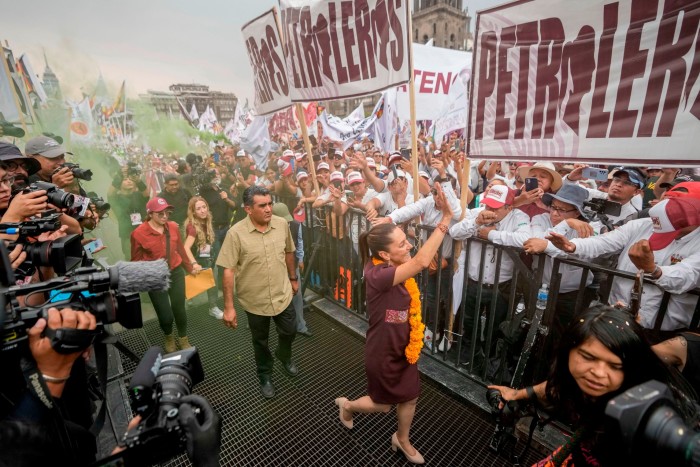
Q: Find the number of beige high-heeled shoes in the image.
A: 2